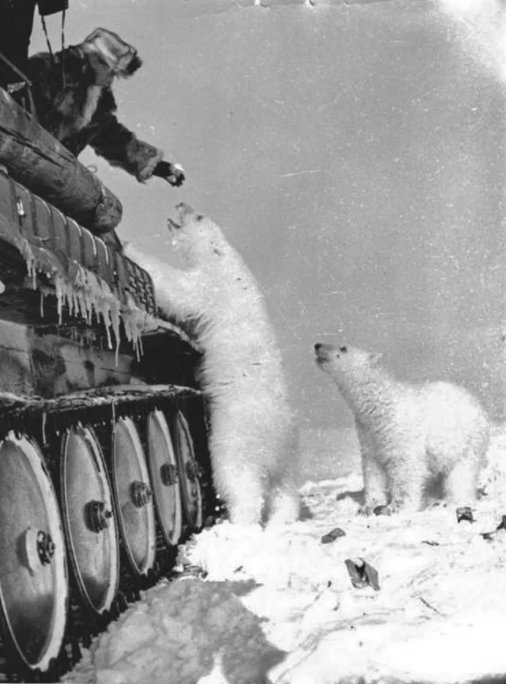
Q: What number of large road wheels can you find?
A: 5